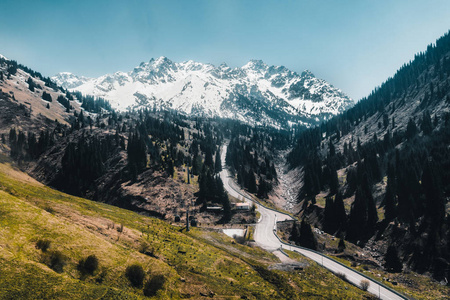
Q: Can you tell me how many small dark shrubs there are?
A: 5